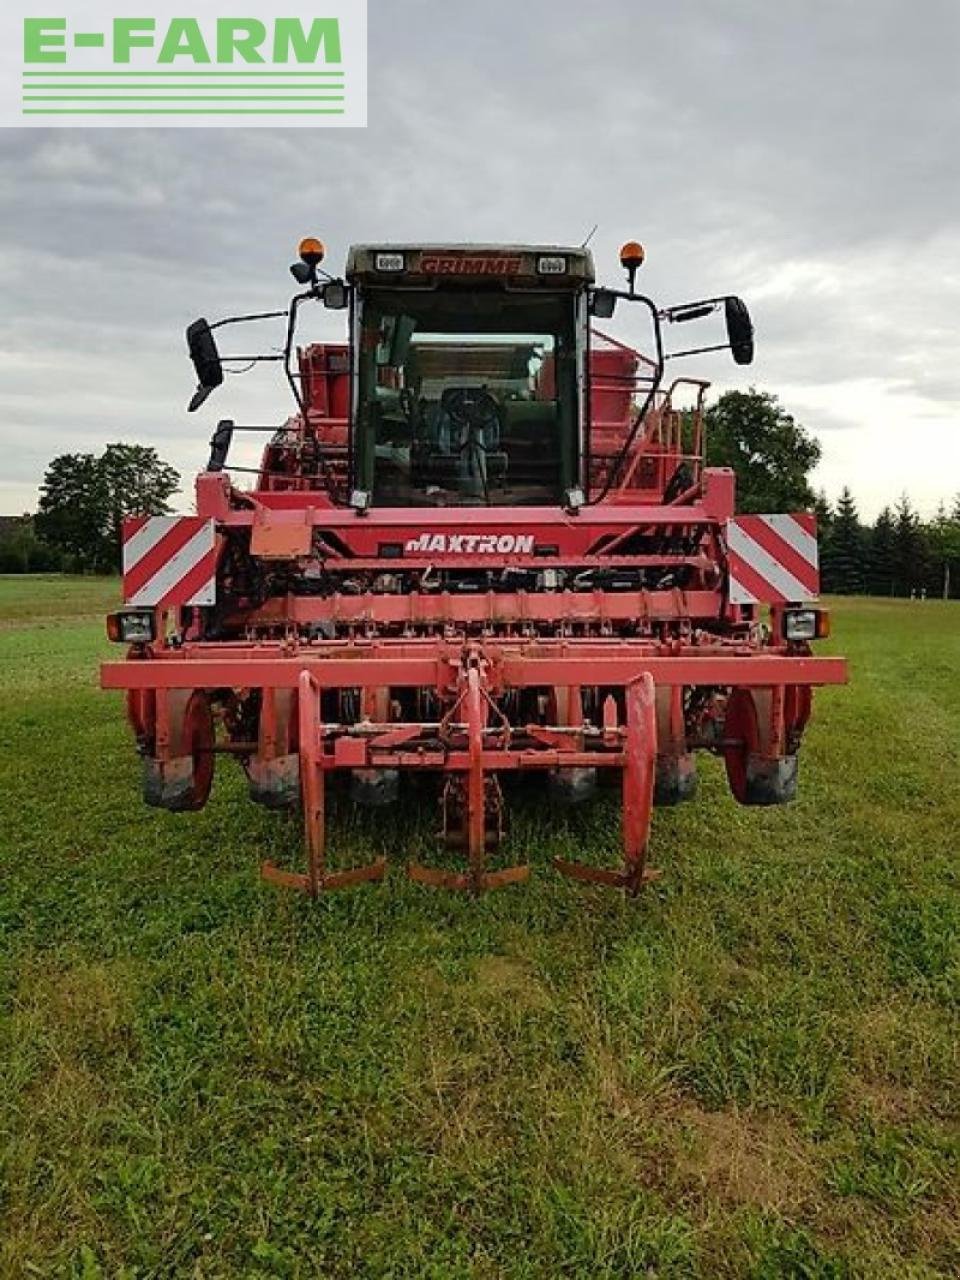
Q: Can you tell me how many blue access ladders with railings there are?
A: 0